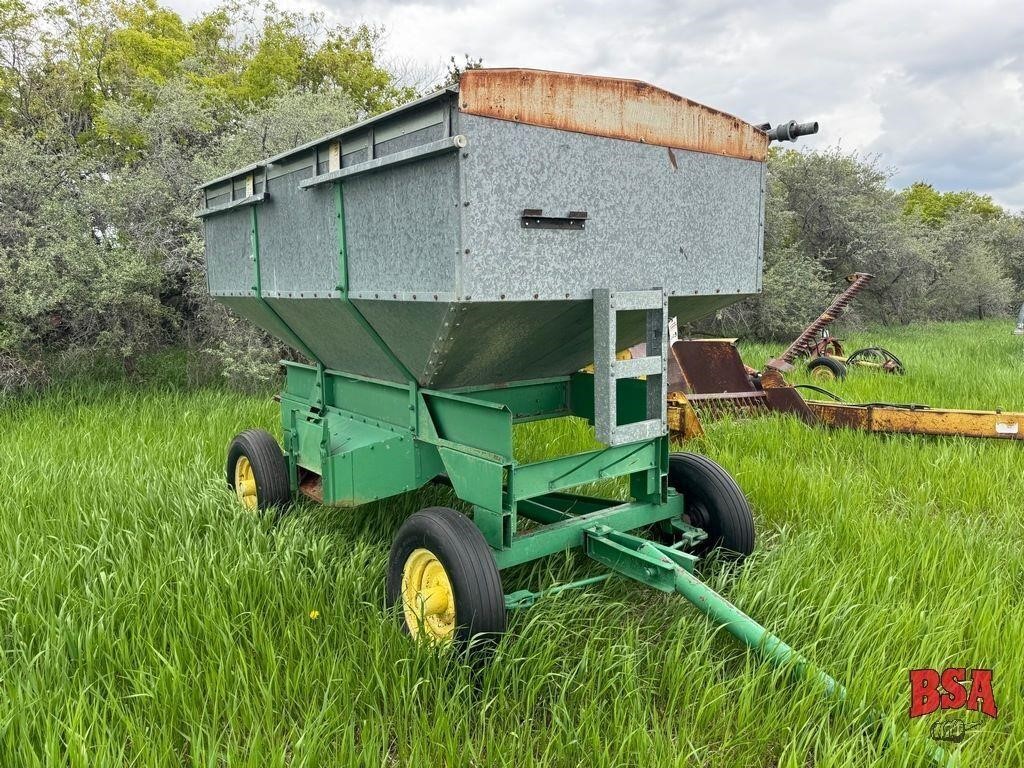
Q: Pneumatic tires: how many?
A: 4